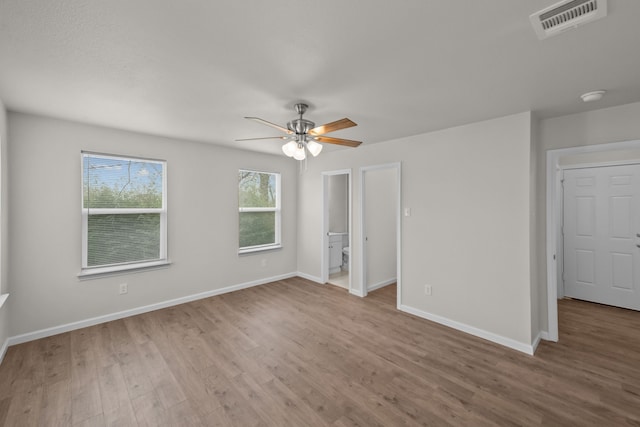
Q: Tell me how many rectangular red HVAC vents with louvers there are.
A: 0